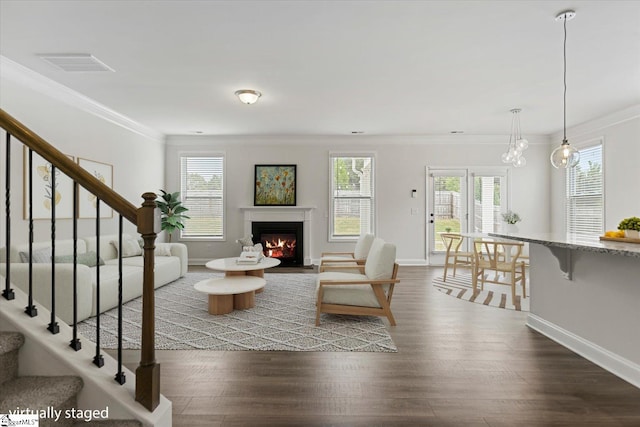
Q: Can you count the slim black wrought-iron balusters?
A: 6